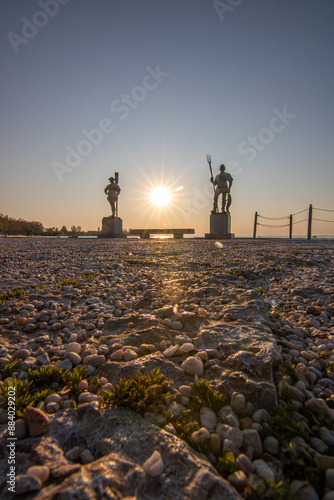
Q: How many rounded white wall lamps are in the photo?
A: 0